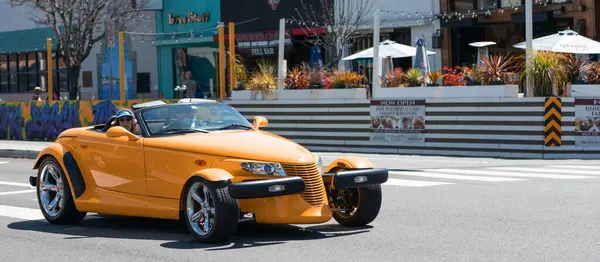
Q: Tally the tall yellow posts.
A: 4